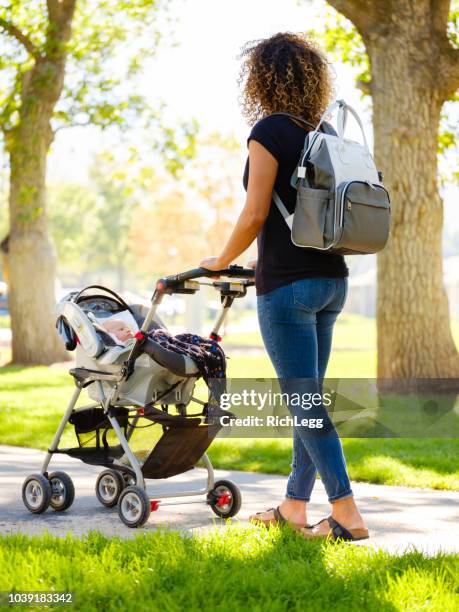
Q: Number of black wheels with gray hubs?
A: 6